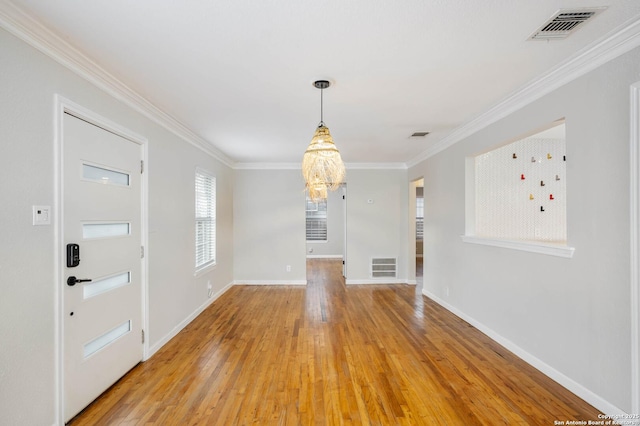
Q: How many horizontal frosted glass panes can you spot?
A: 4